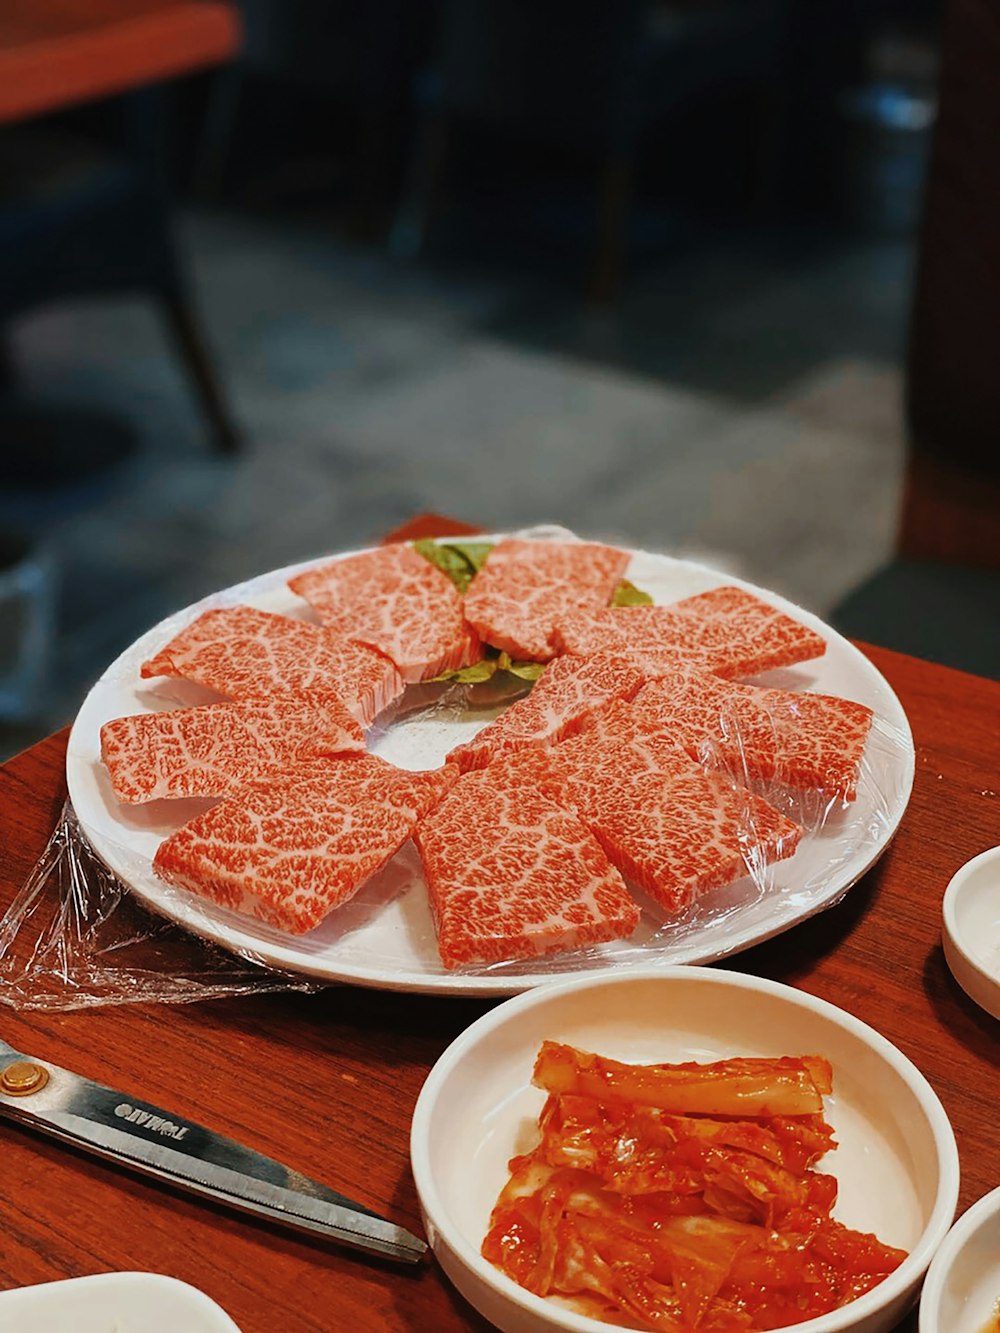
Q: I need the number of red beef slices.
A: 10